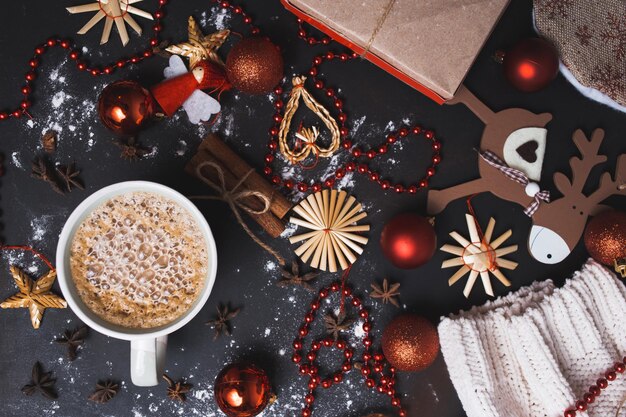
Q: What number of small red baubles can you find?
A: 7